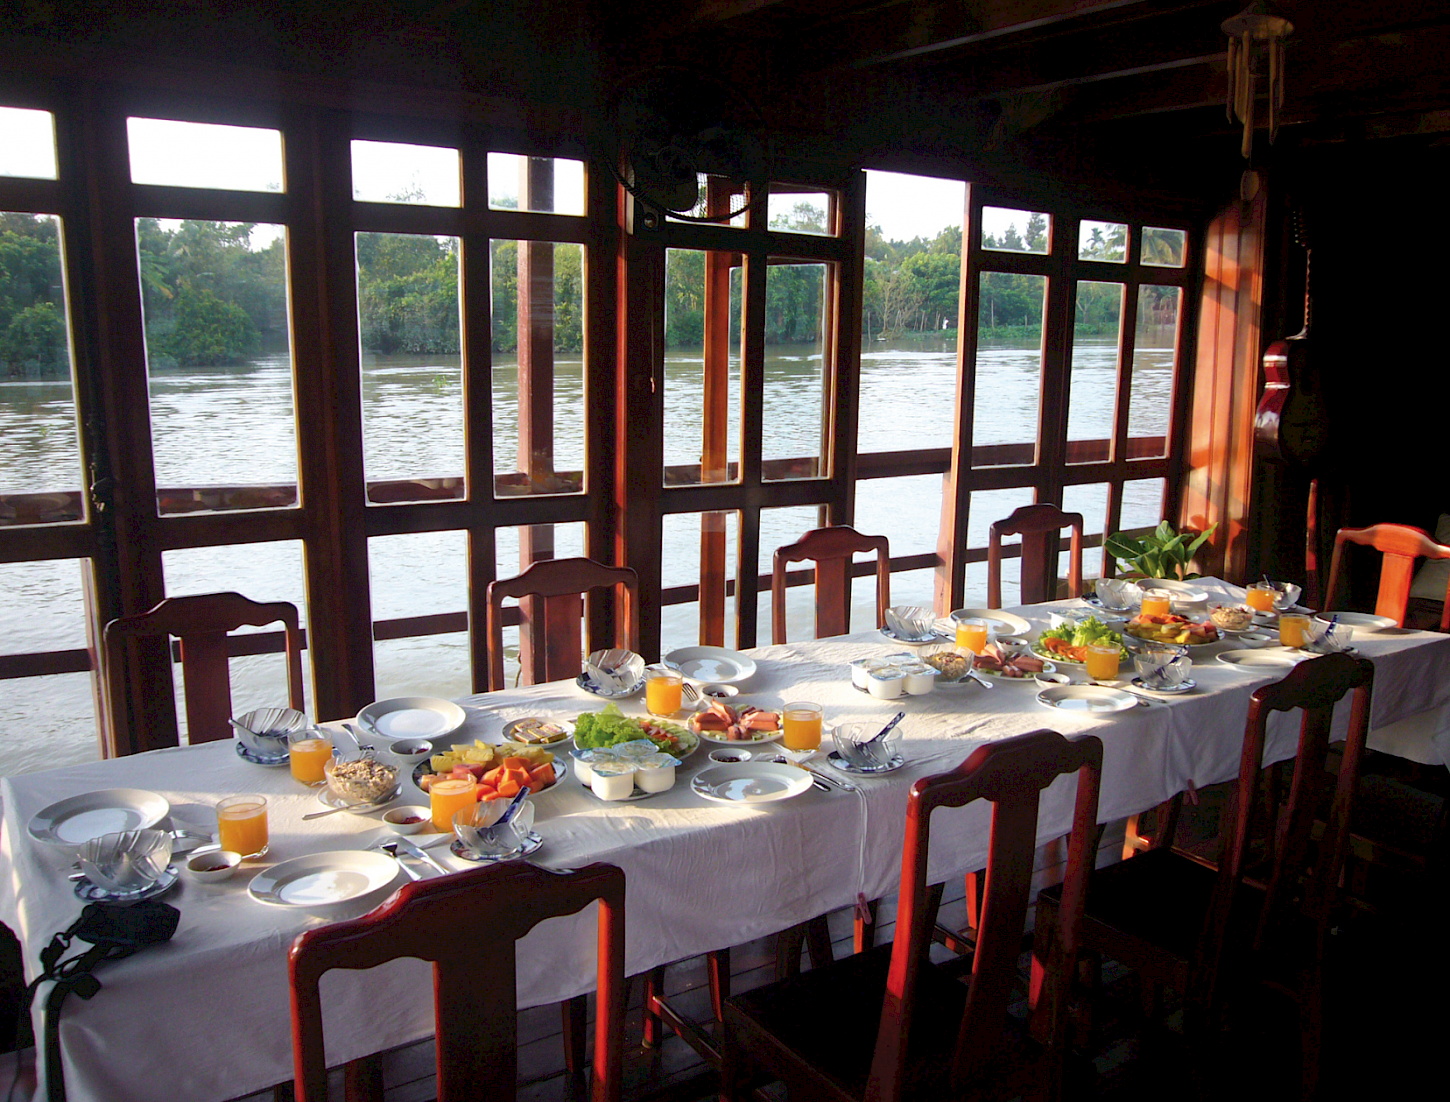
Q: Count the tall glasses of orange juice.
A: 10